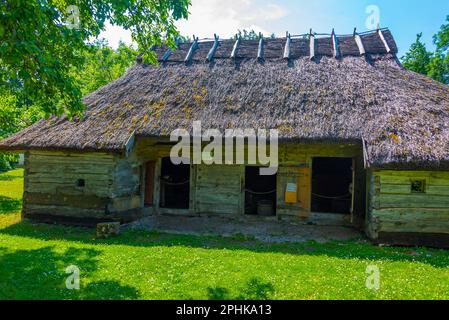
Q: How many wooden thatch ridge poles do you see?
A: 10